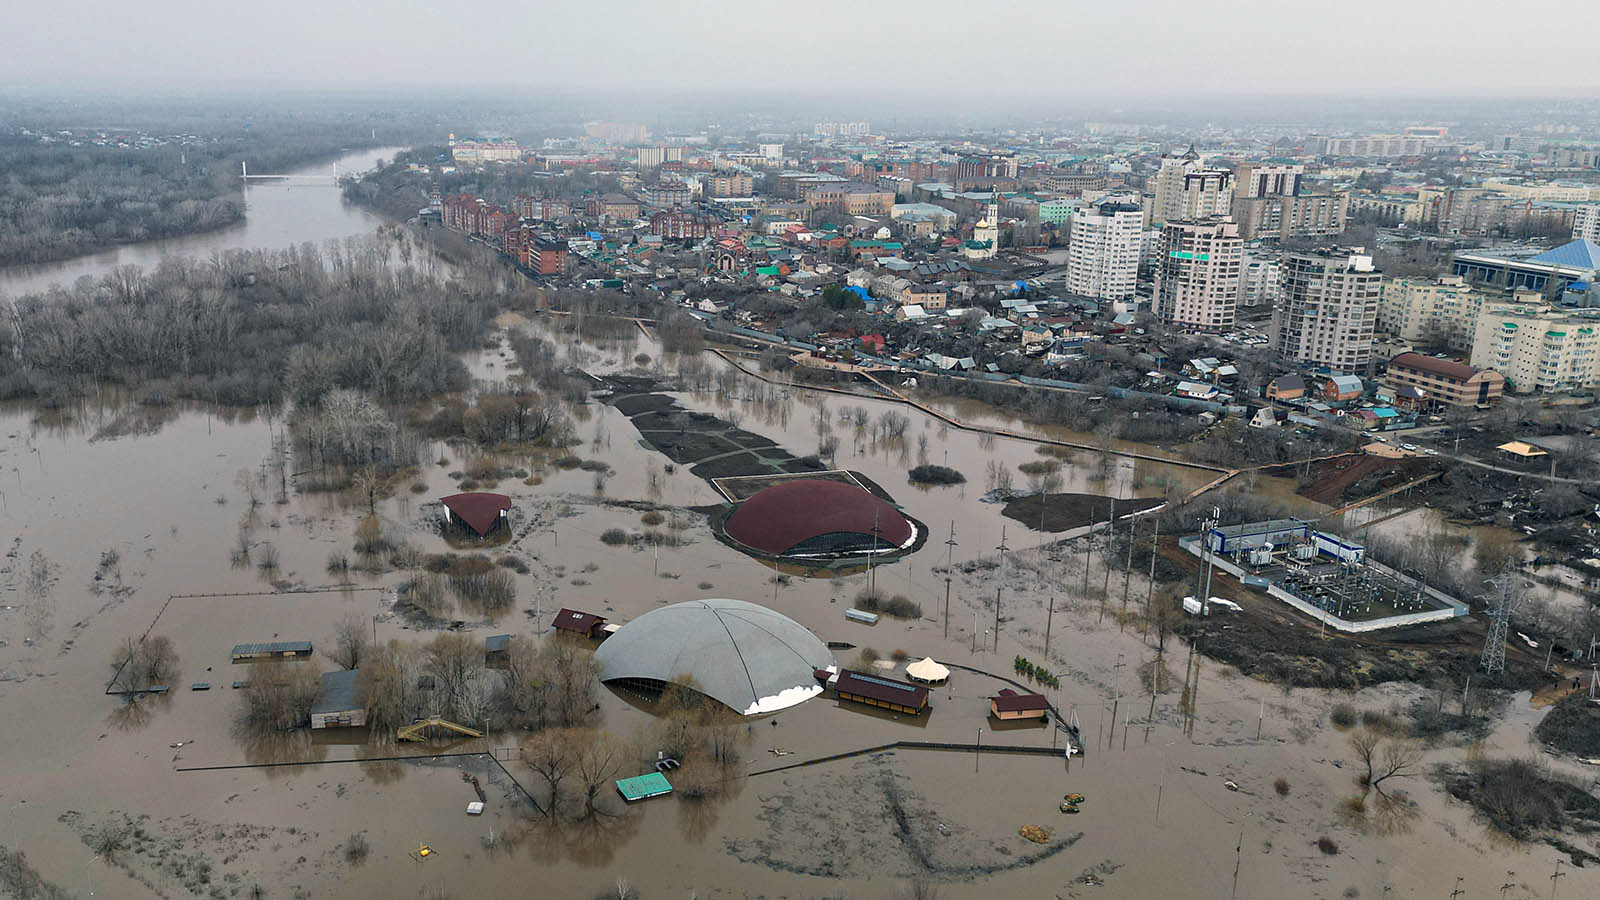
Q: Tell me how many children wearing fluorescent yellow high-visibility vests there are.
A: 0